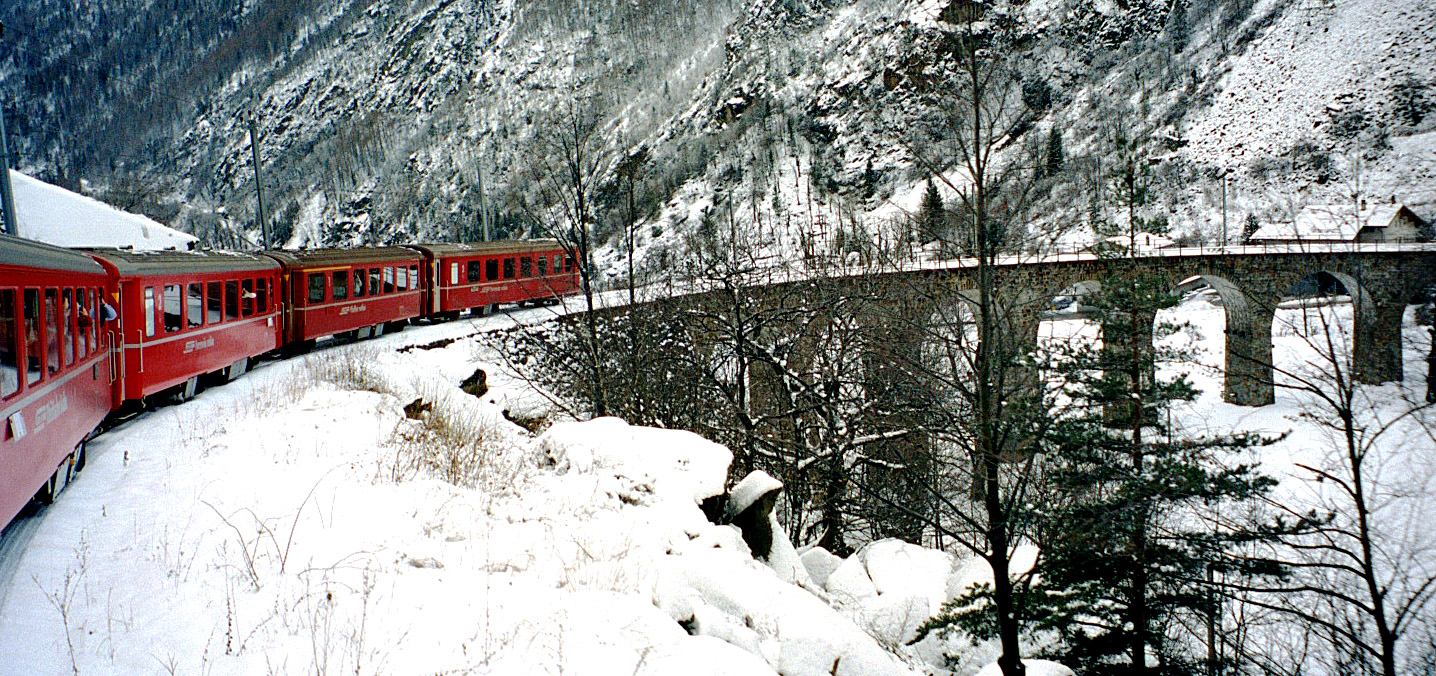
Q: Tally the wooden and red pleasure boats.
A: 0